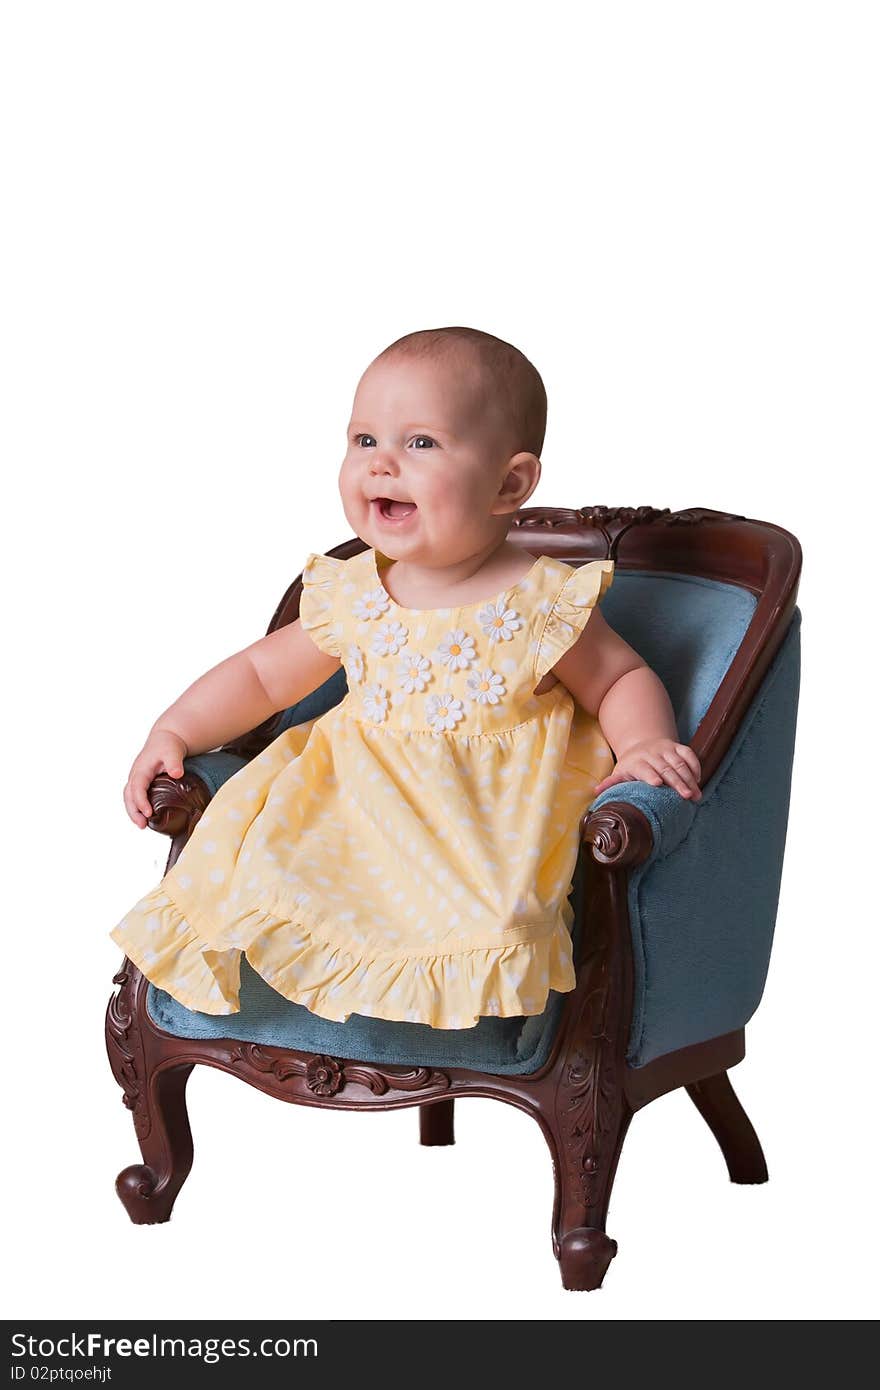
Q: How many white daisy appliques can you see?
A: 9